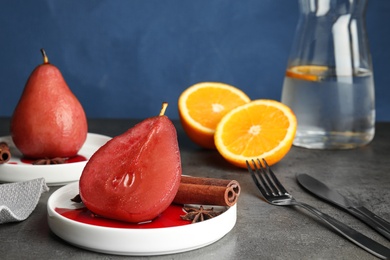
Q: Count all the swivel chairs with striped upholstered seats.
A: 0